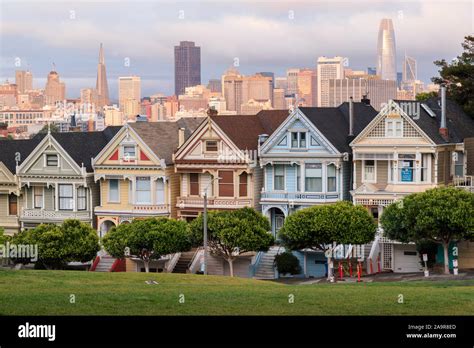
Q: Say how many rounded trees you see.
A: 5